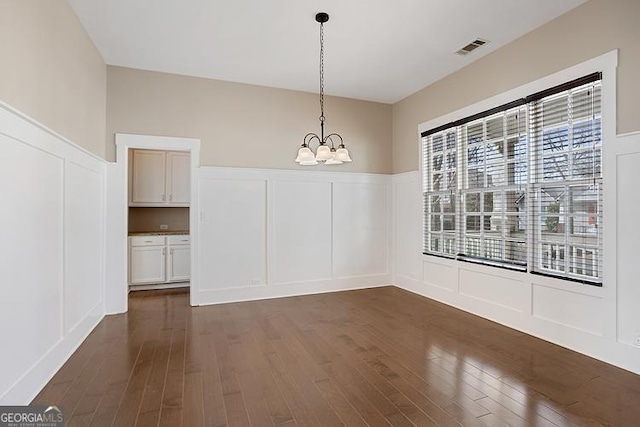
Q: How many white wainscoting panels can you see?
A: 10